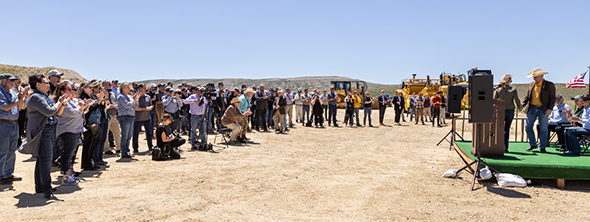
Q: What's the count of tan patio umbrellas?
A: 0